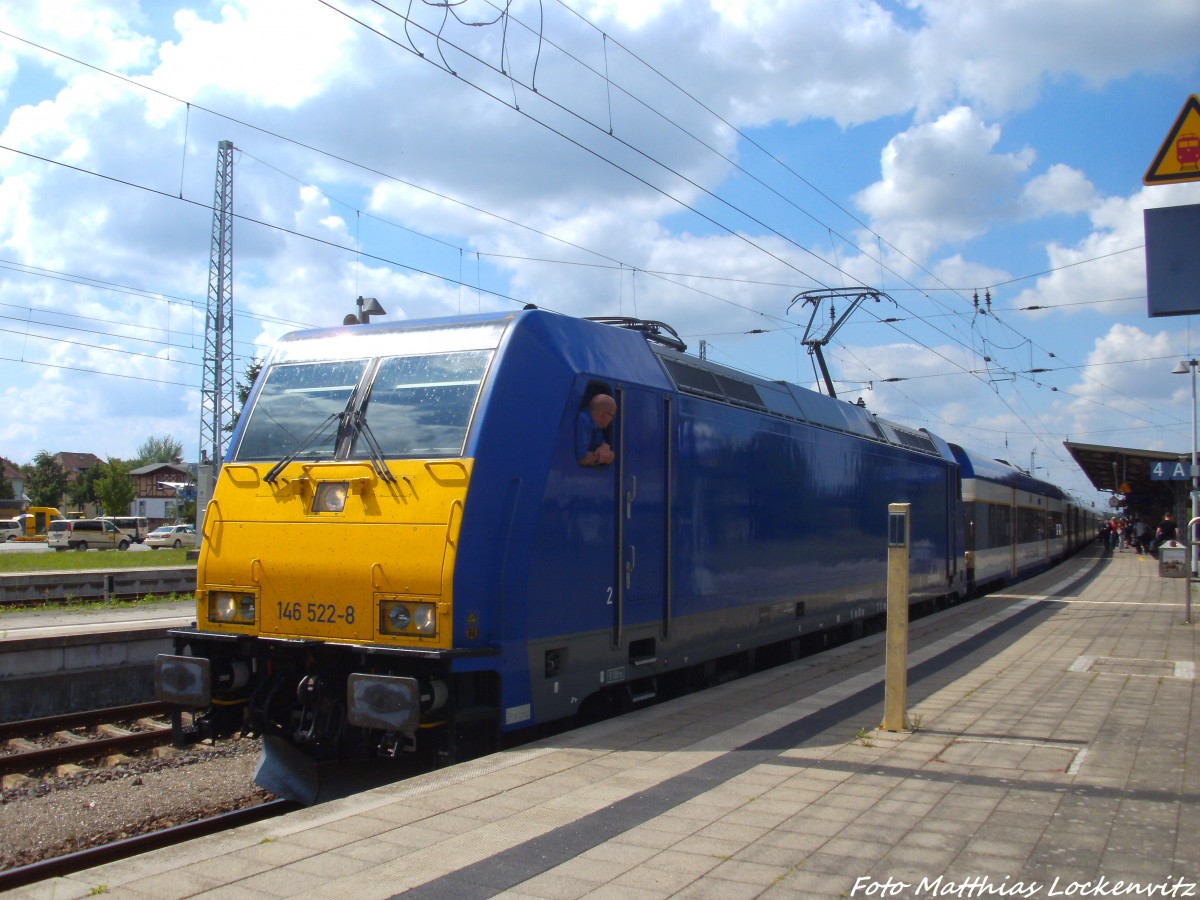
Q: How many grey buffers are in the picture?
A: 2